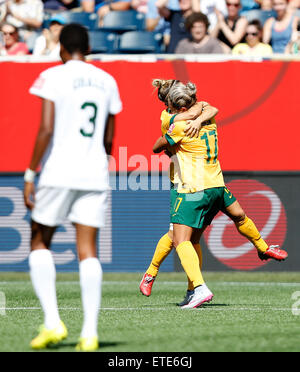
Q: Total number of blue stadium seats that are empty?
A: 4